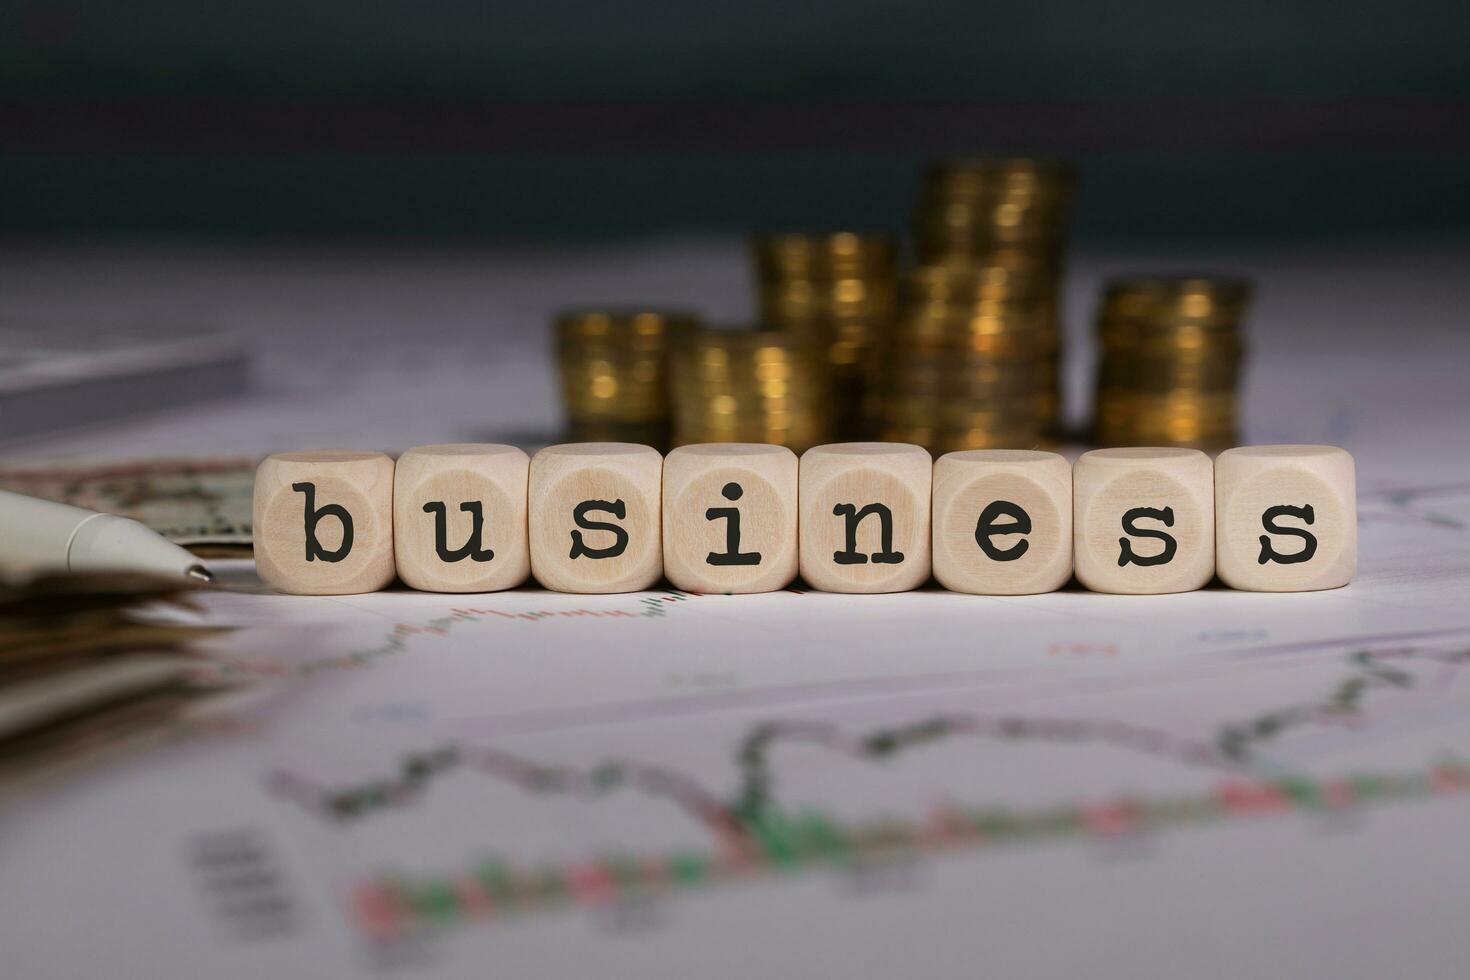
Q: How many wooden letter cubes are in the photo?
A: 8